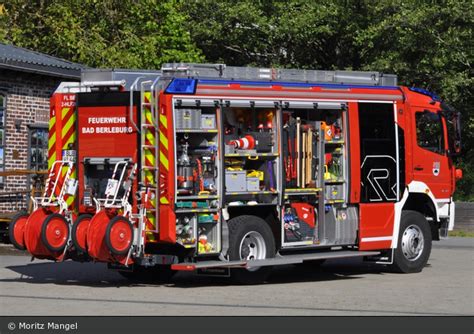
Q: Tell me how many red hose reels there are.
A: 2